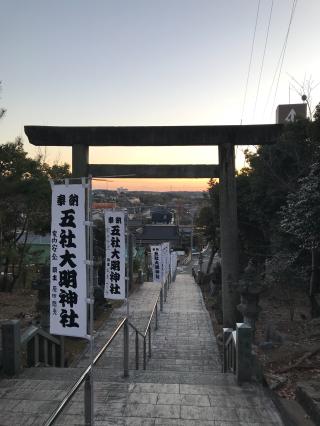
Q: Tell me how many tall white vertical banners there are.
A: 5